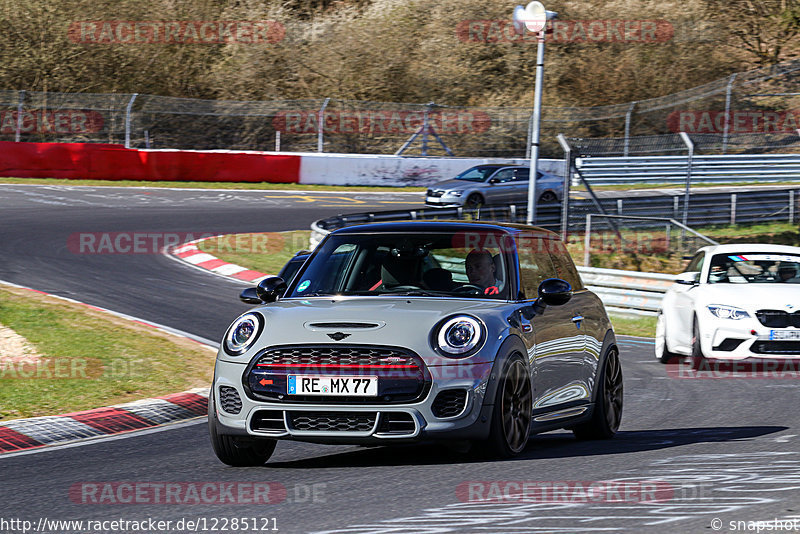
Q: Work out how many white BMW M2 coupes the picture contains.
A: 1